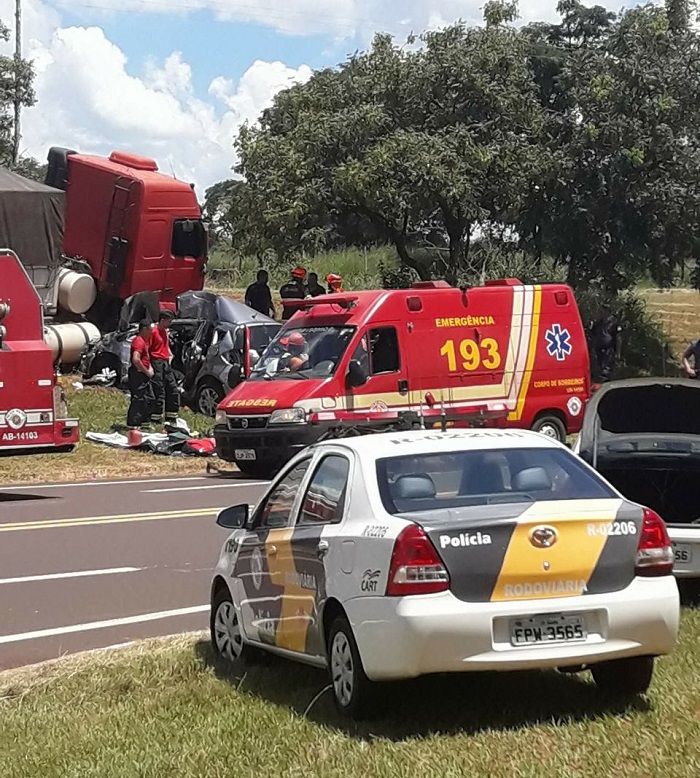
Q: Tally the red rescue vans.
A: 1